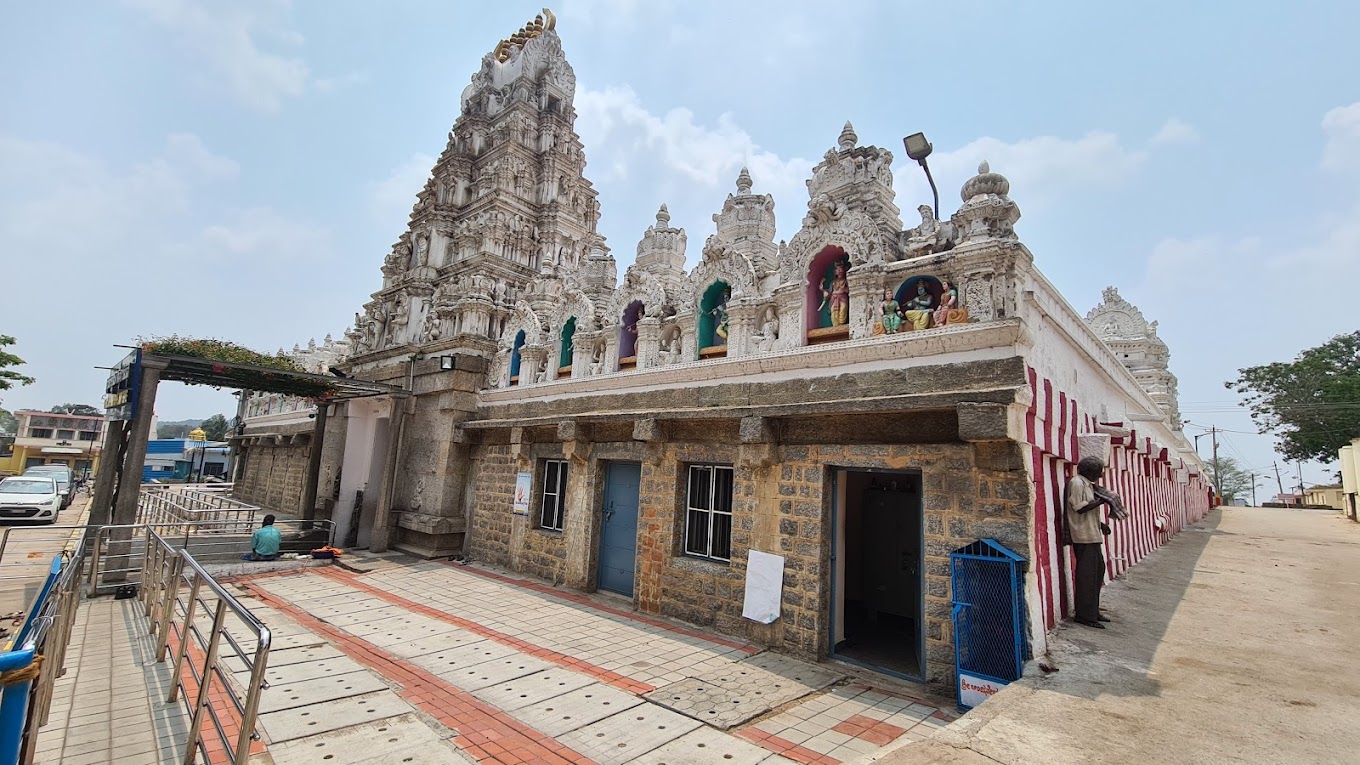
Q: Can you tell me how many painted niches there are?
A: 6